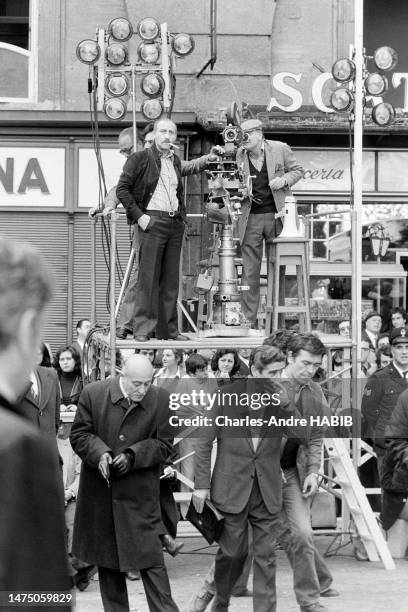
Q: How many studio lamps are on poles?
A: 15